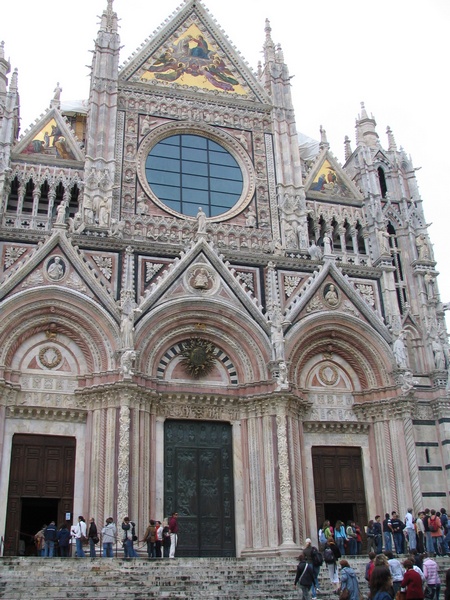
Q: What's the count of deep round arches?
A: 3